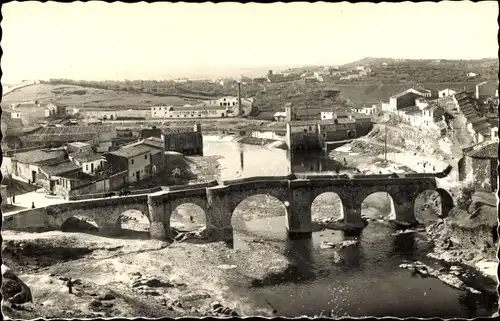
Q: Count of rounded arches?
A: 7